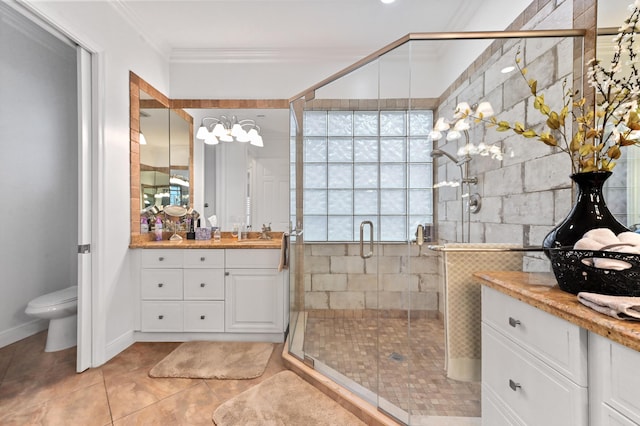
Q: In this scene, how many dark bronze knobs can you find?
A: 9